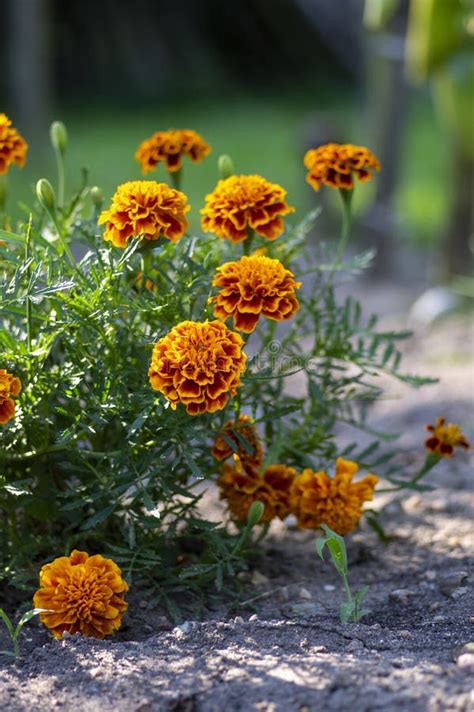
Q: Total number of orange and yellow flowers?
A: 13